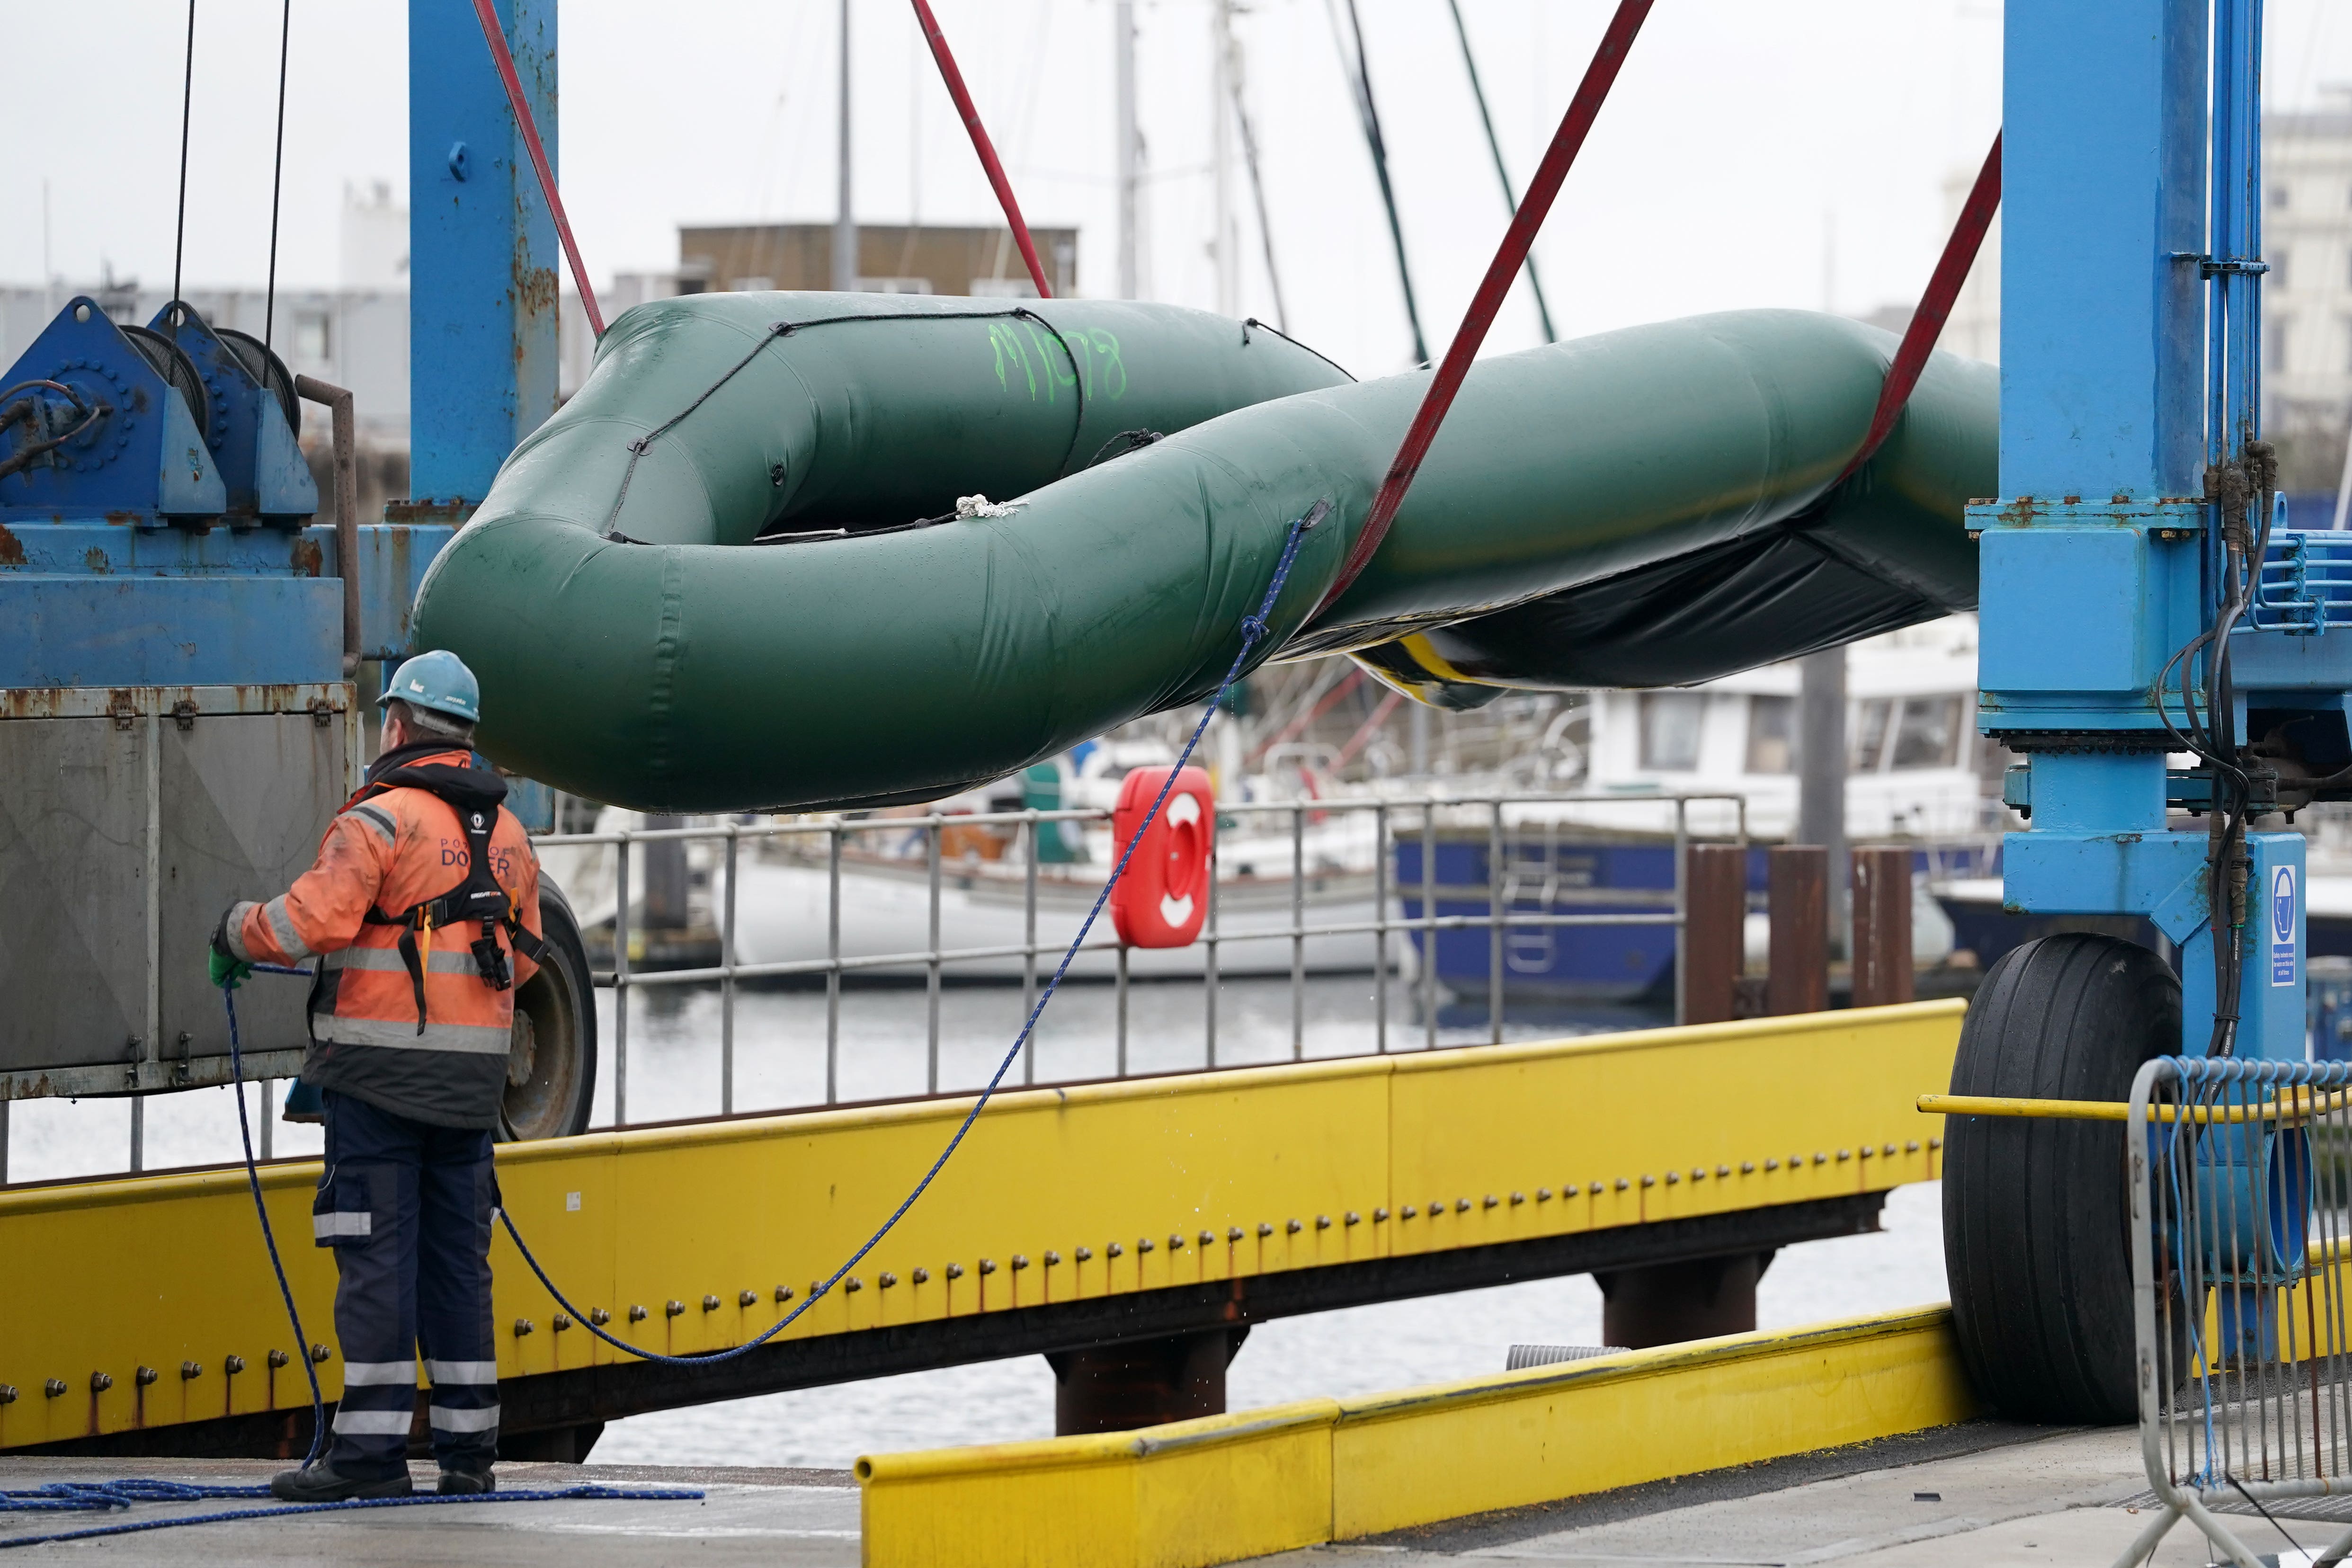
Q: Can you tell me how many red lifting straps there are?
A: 4